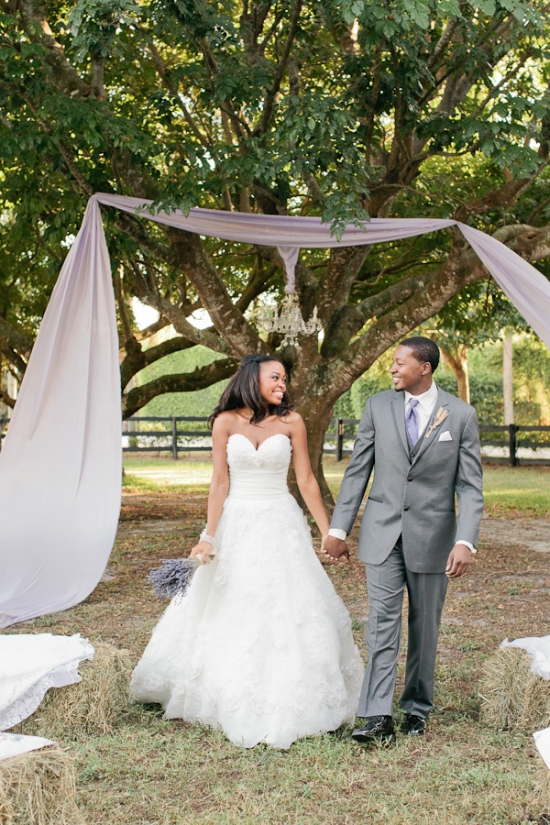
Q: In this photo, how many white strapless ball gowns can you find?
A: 1